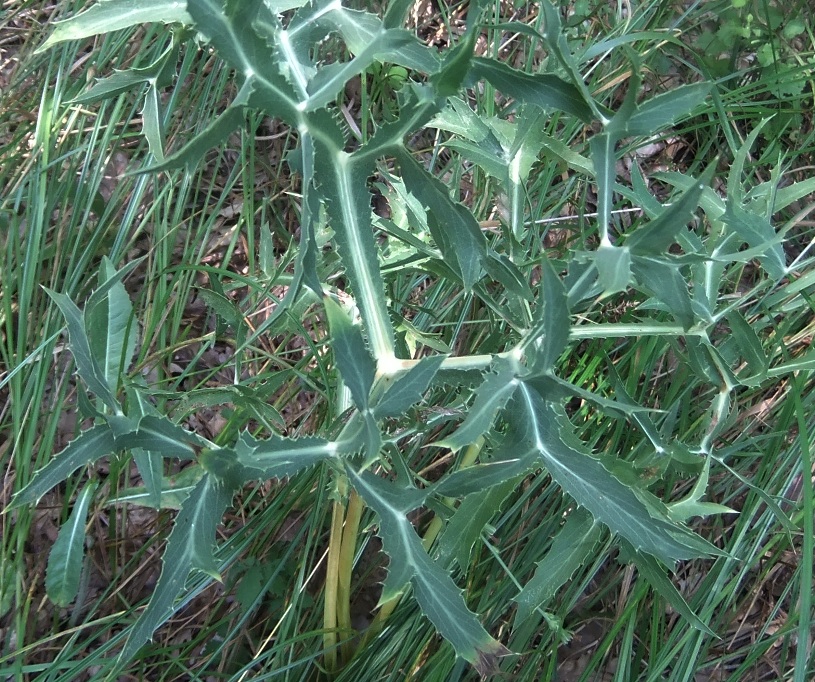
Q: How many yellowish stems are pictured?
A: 3